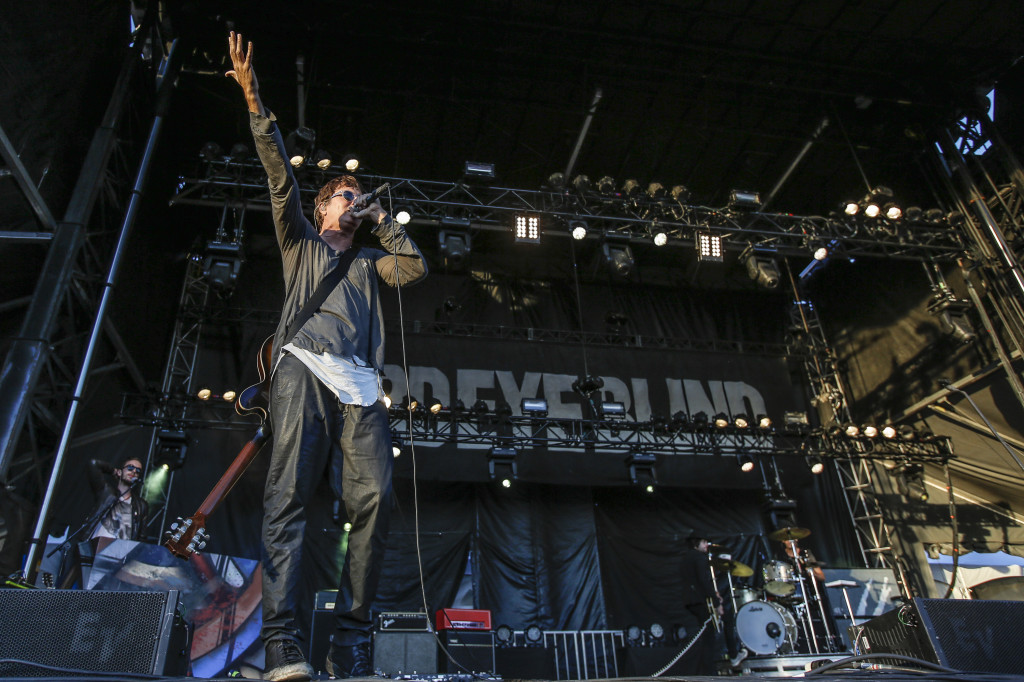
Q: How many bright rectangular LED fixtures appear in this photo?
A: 2